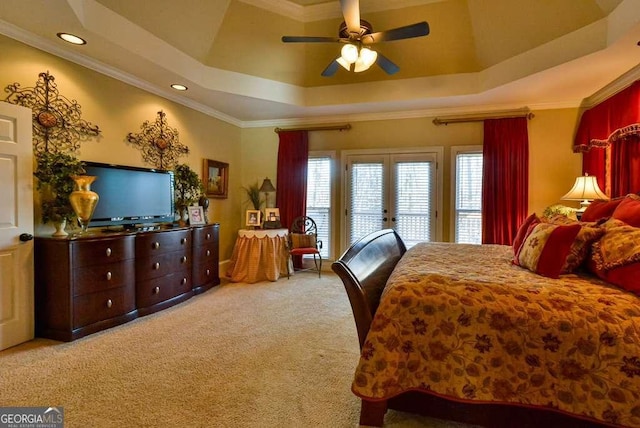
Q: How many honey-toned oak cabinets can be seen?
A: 0